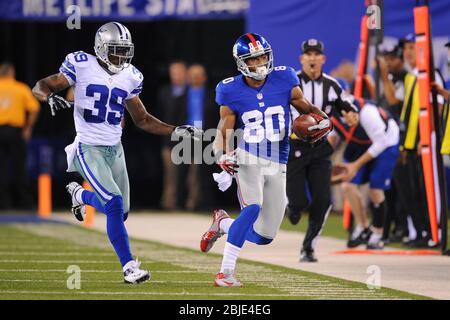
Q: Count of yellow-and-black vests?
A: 2